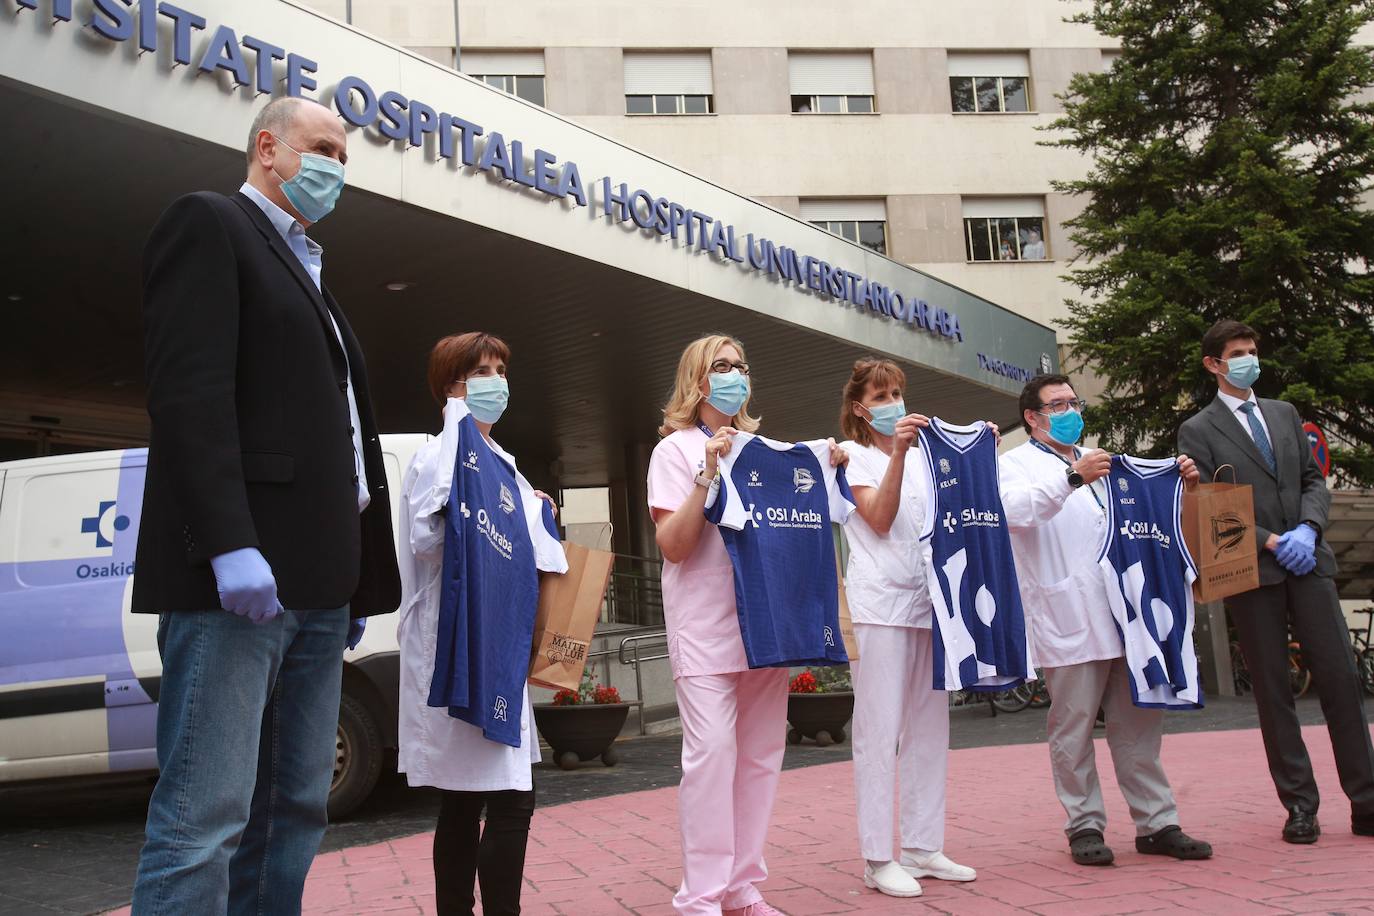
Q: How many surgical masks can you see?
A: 6